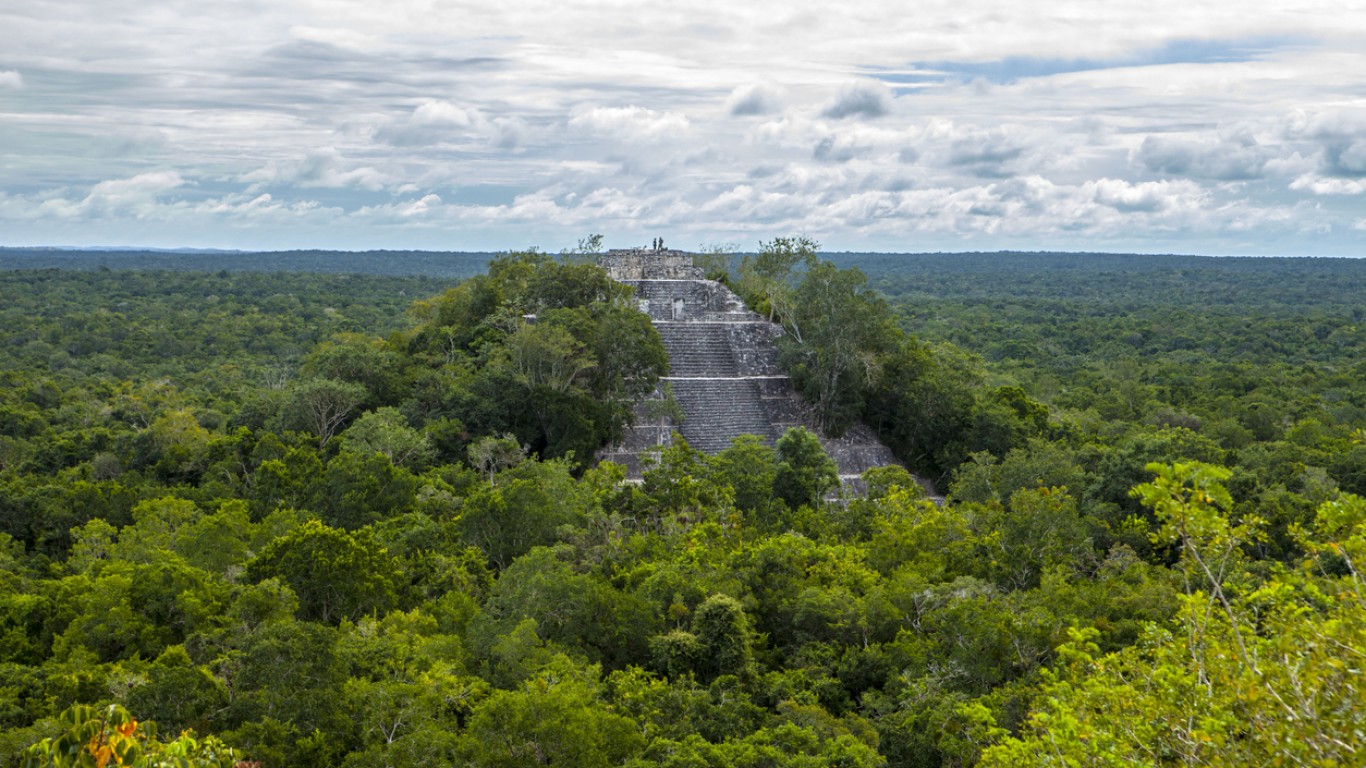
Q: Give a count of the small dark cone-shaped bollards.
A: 0